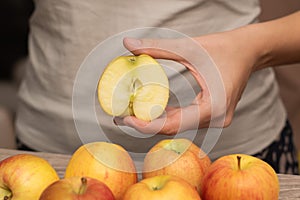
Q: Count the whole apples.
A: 6